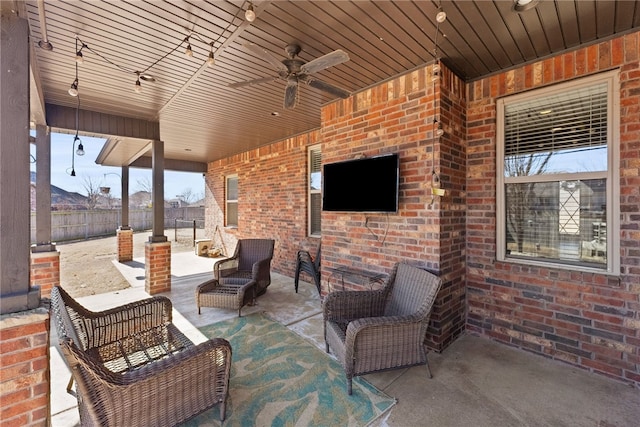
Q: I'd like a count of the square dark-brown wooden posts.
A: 4